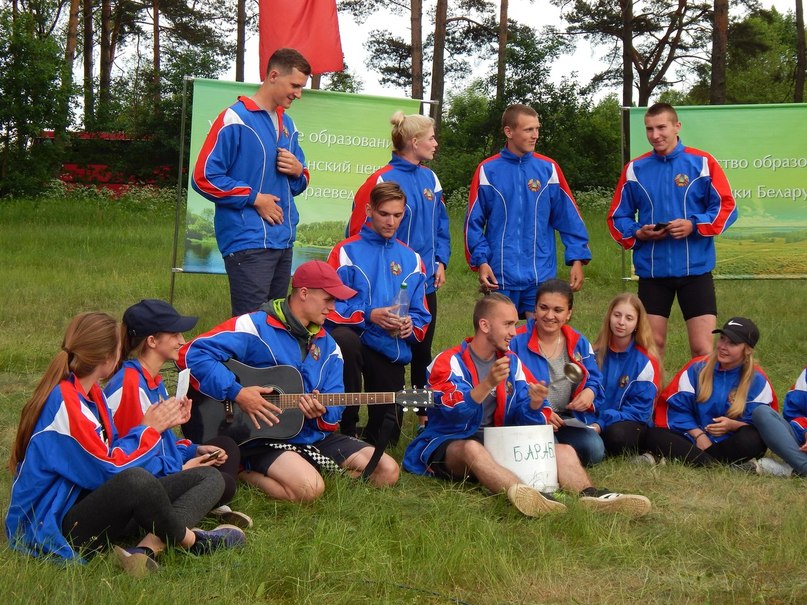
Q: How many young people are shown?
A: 13